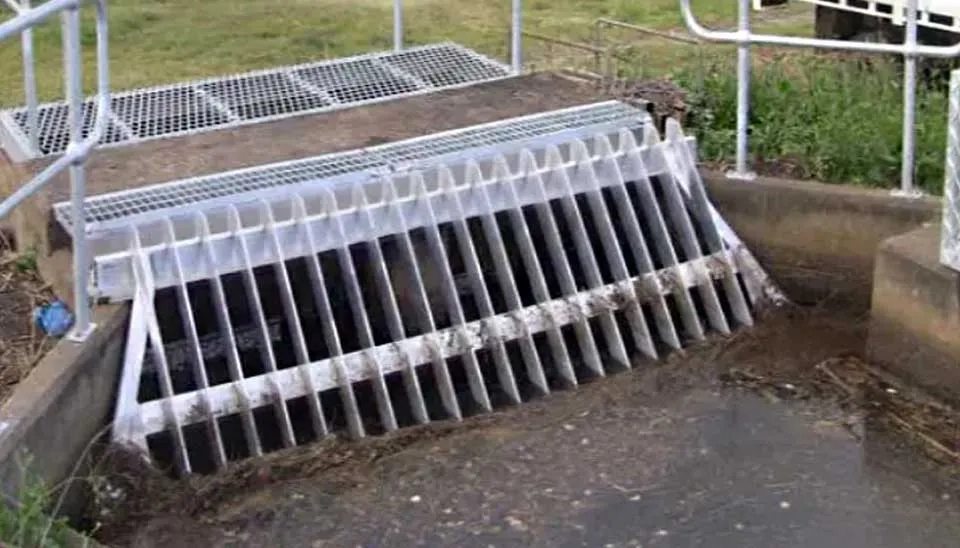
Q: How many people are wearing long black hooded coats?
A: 0